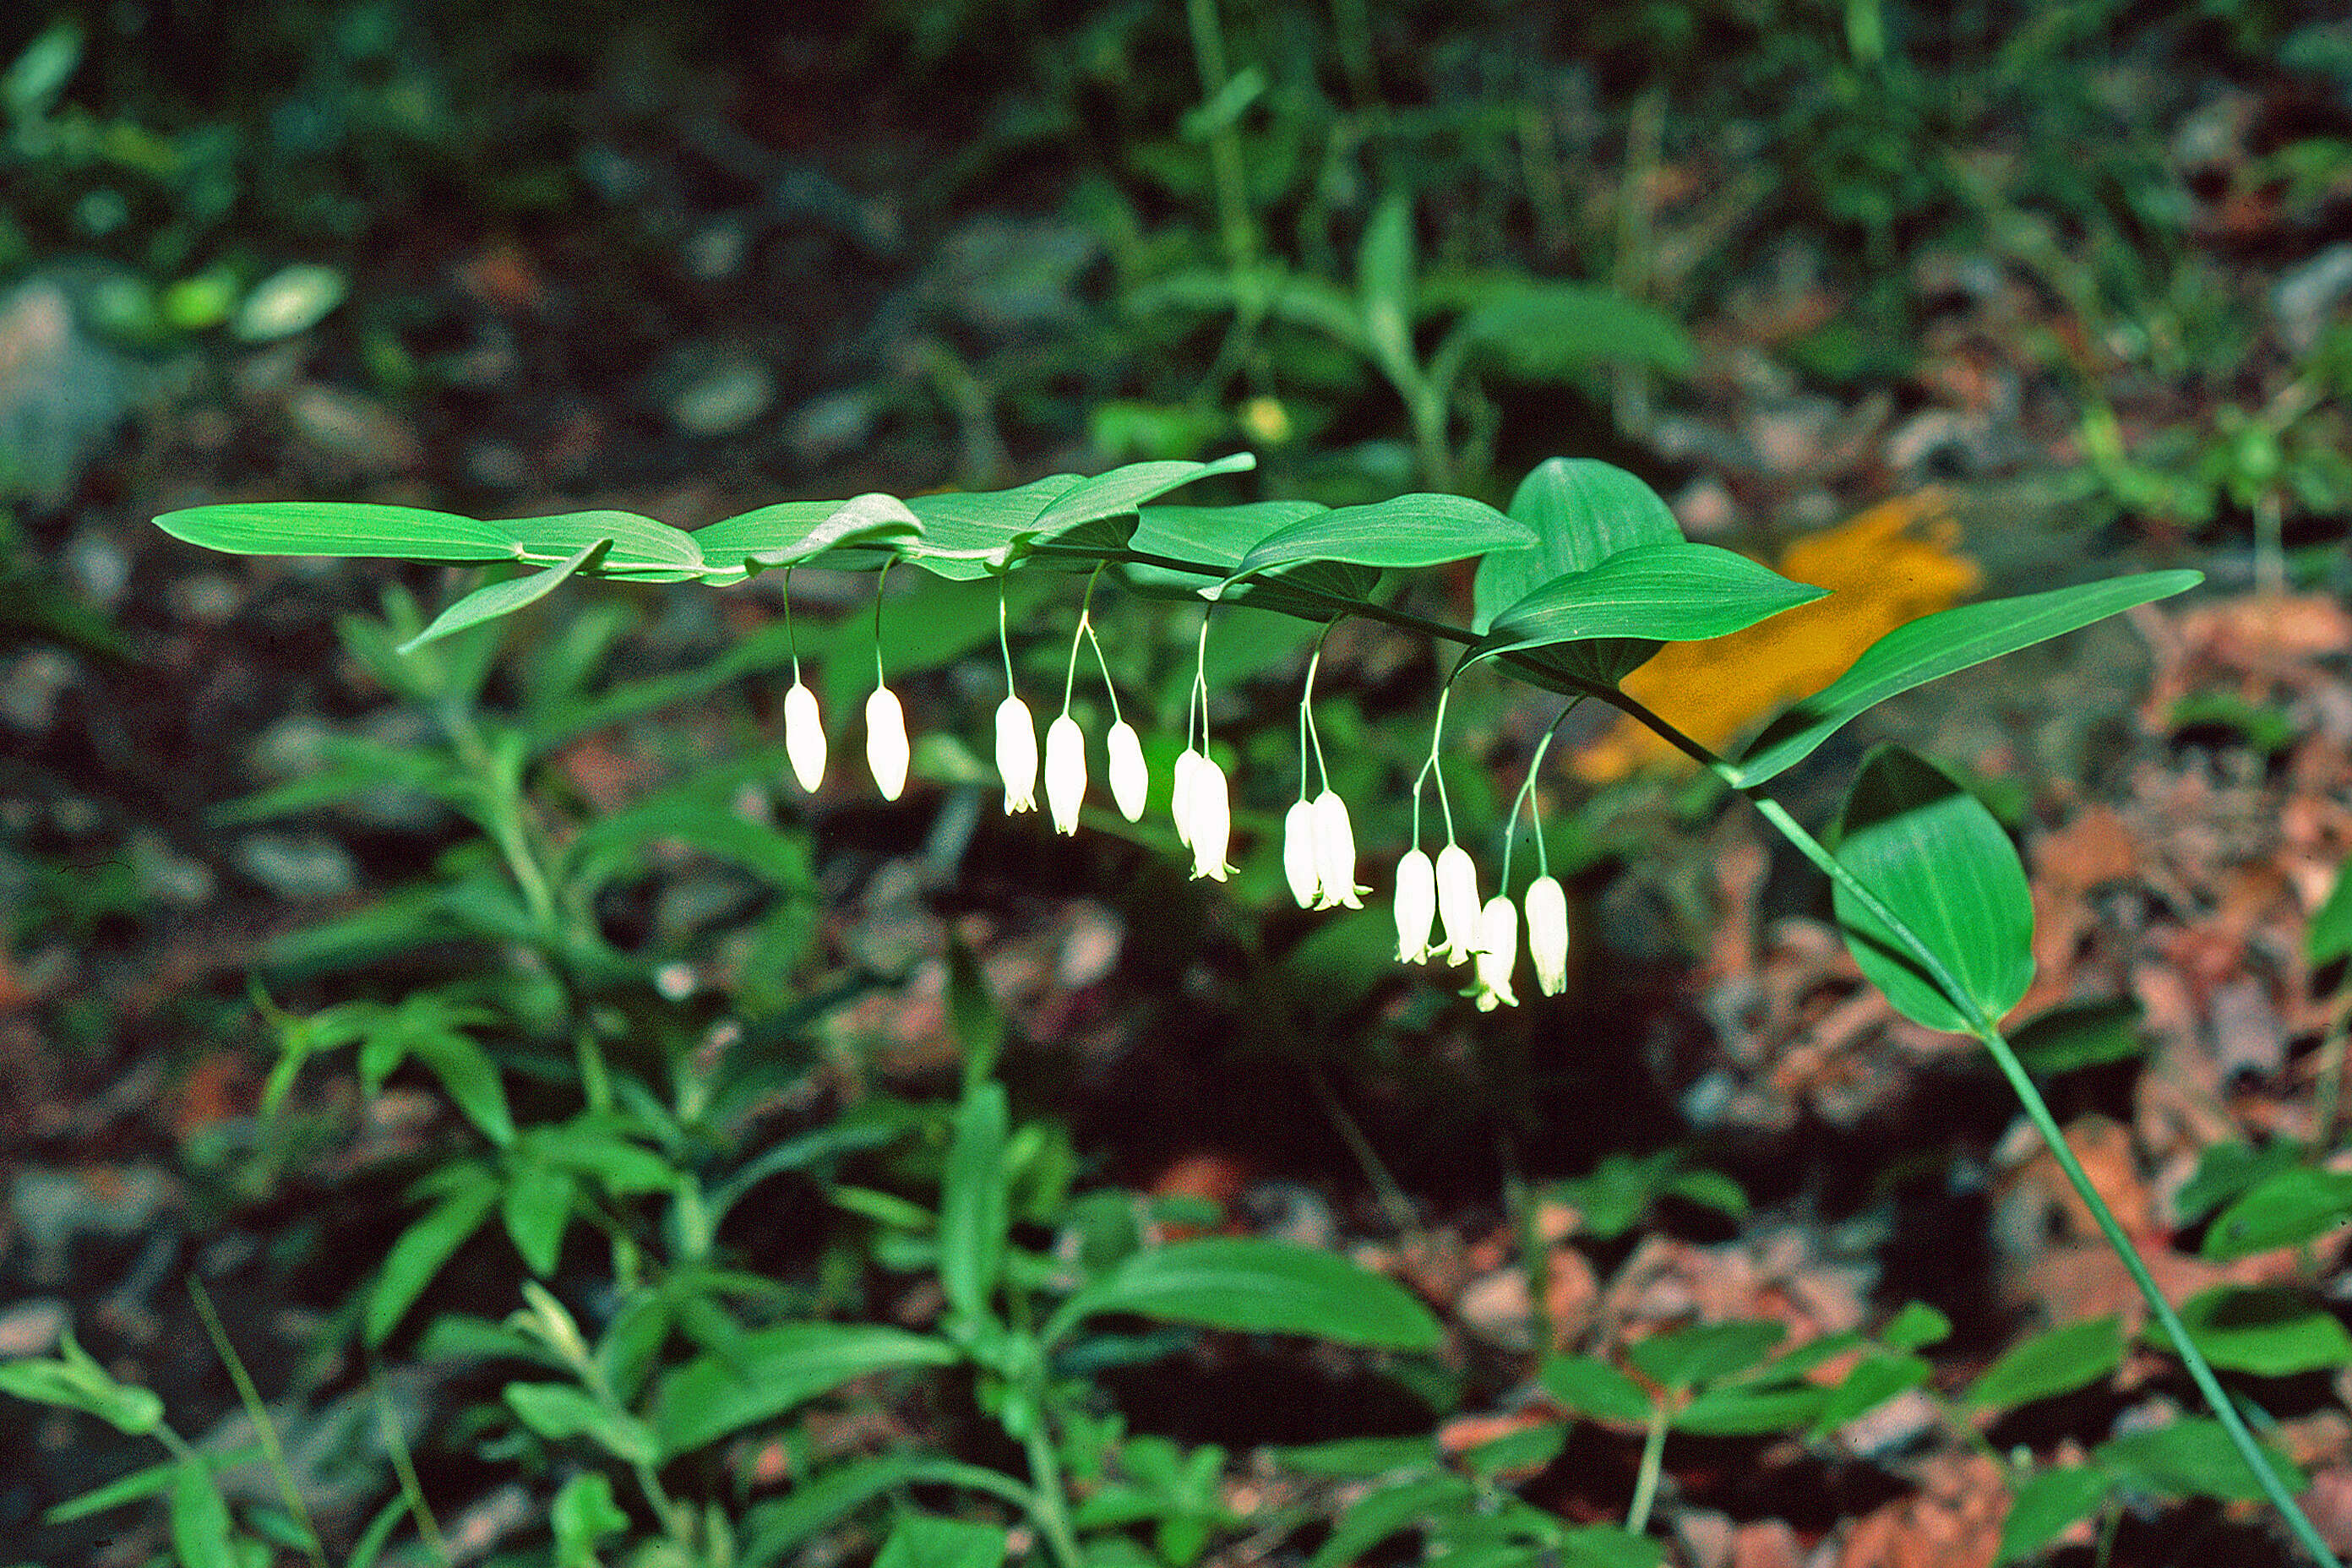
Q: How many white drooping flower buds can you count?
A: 13